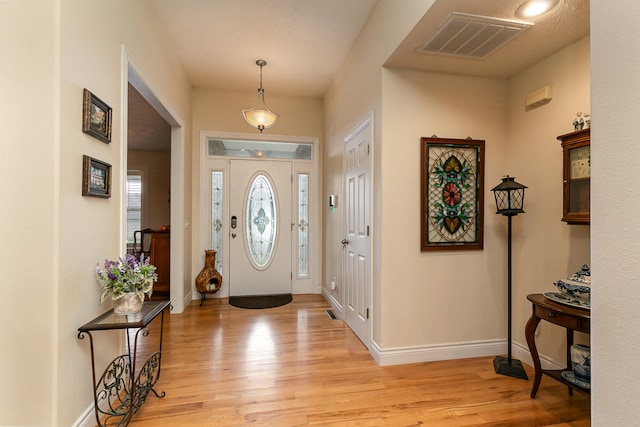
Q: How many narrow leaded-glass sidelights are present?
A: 2